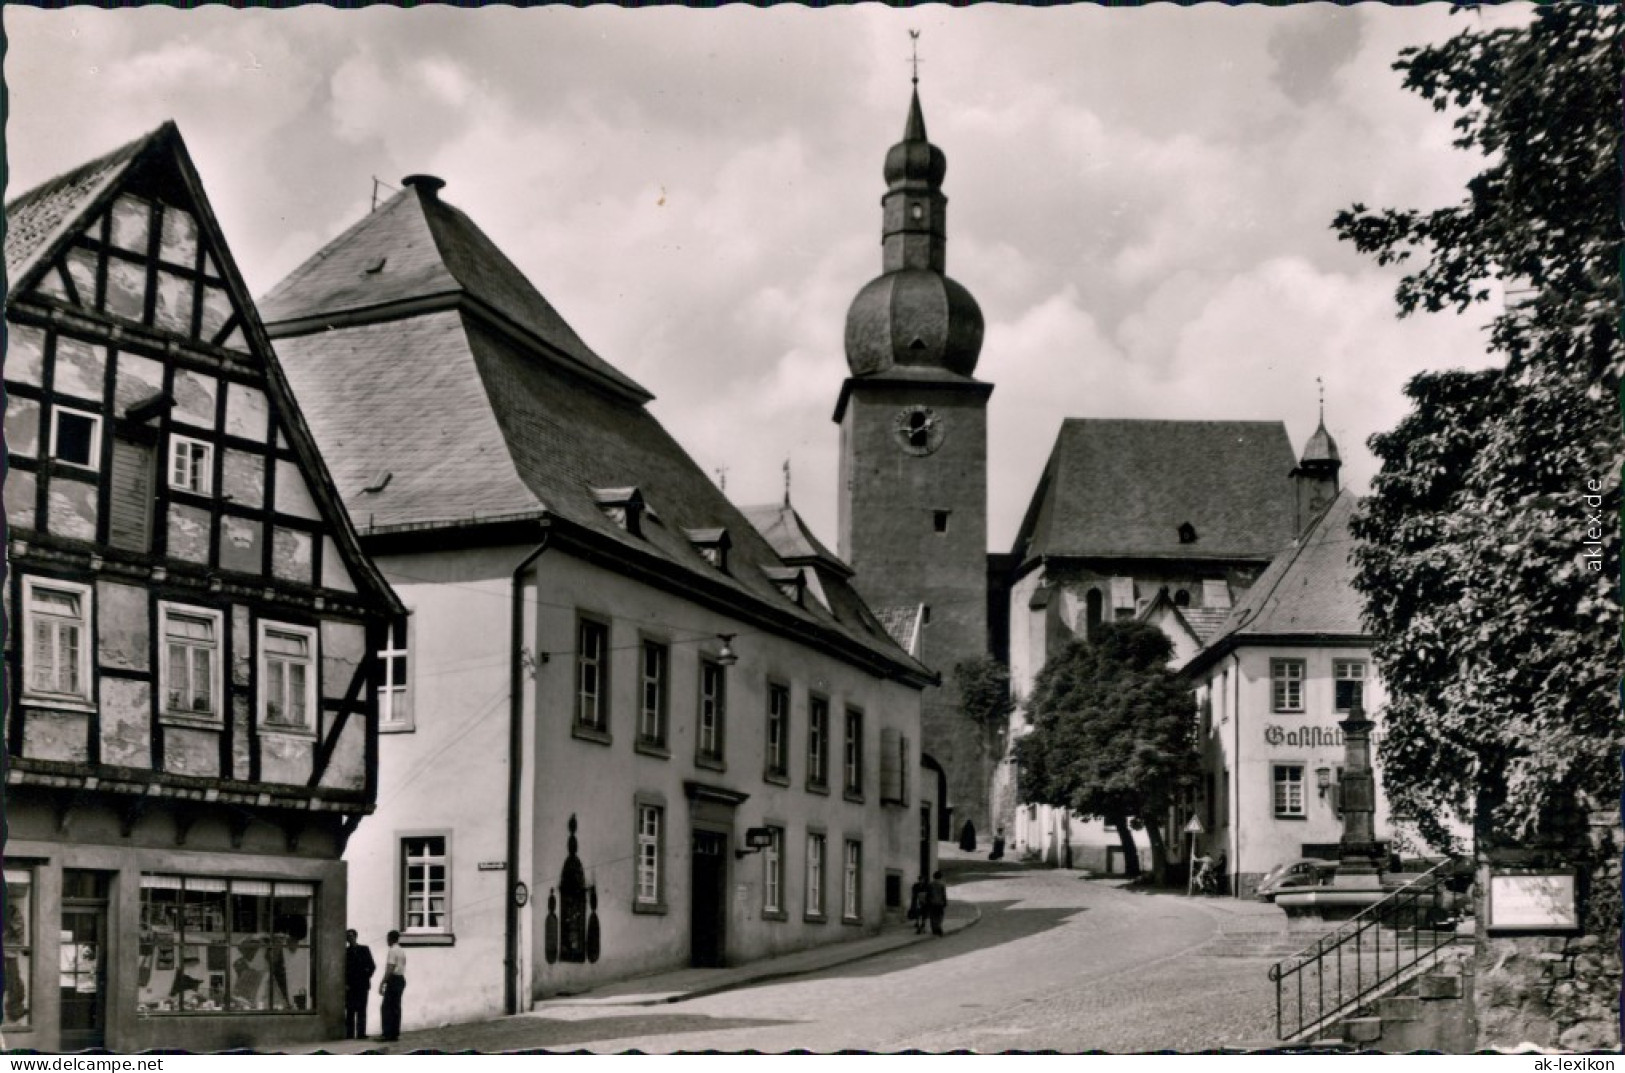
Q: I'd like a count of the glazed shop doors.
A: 1